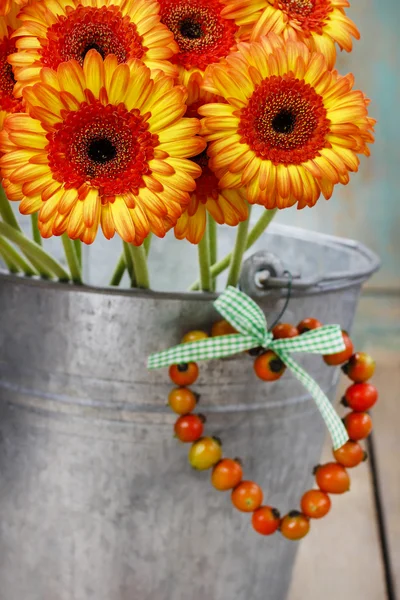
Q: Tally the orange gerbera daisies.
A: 7